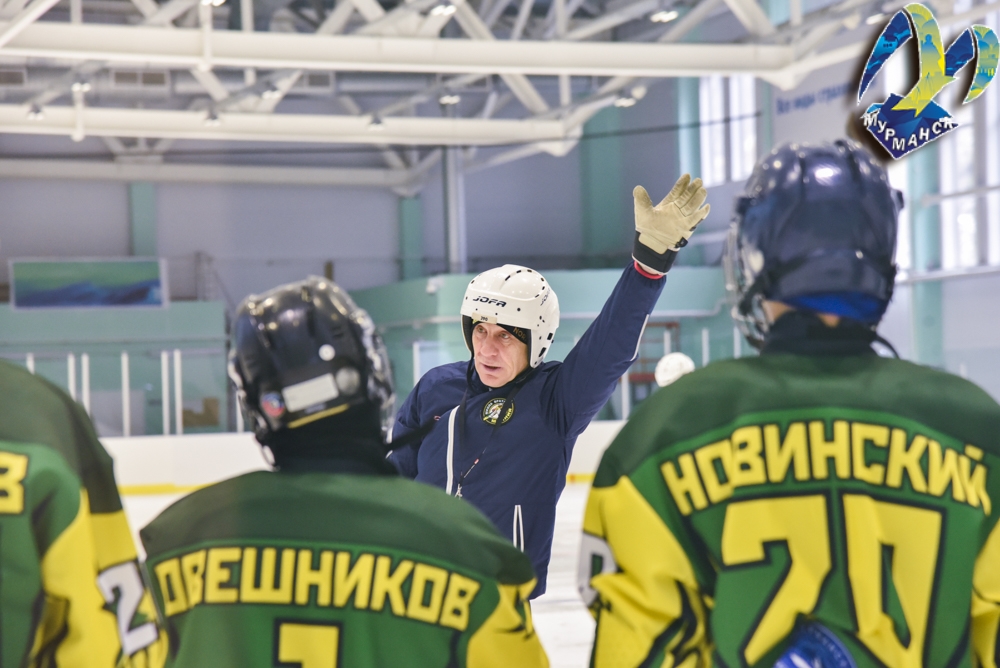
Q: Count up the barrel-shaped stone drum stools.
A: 0